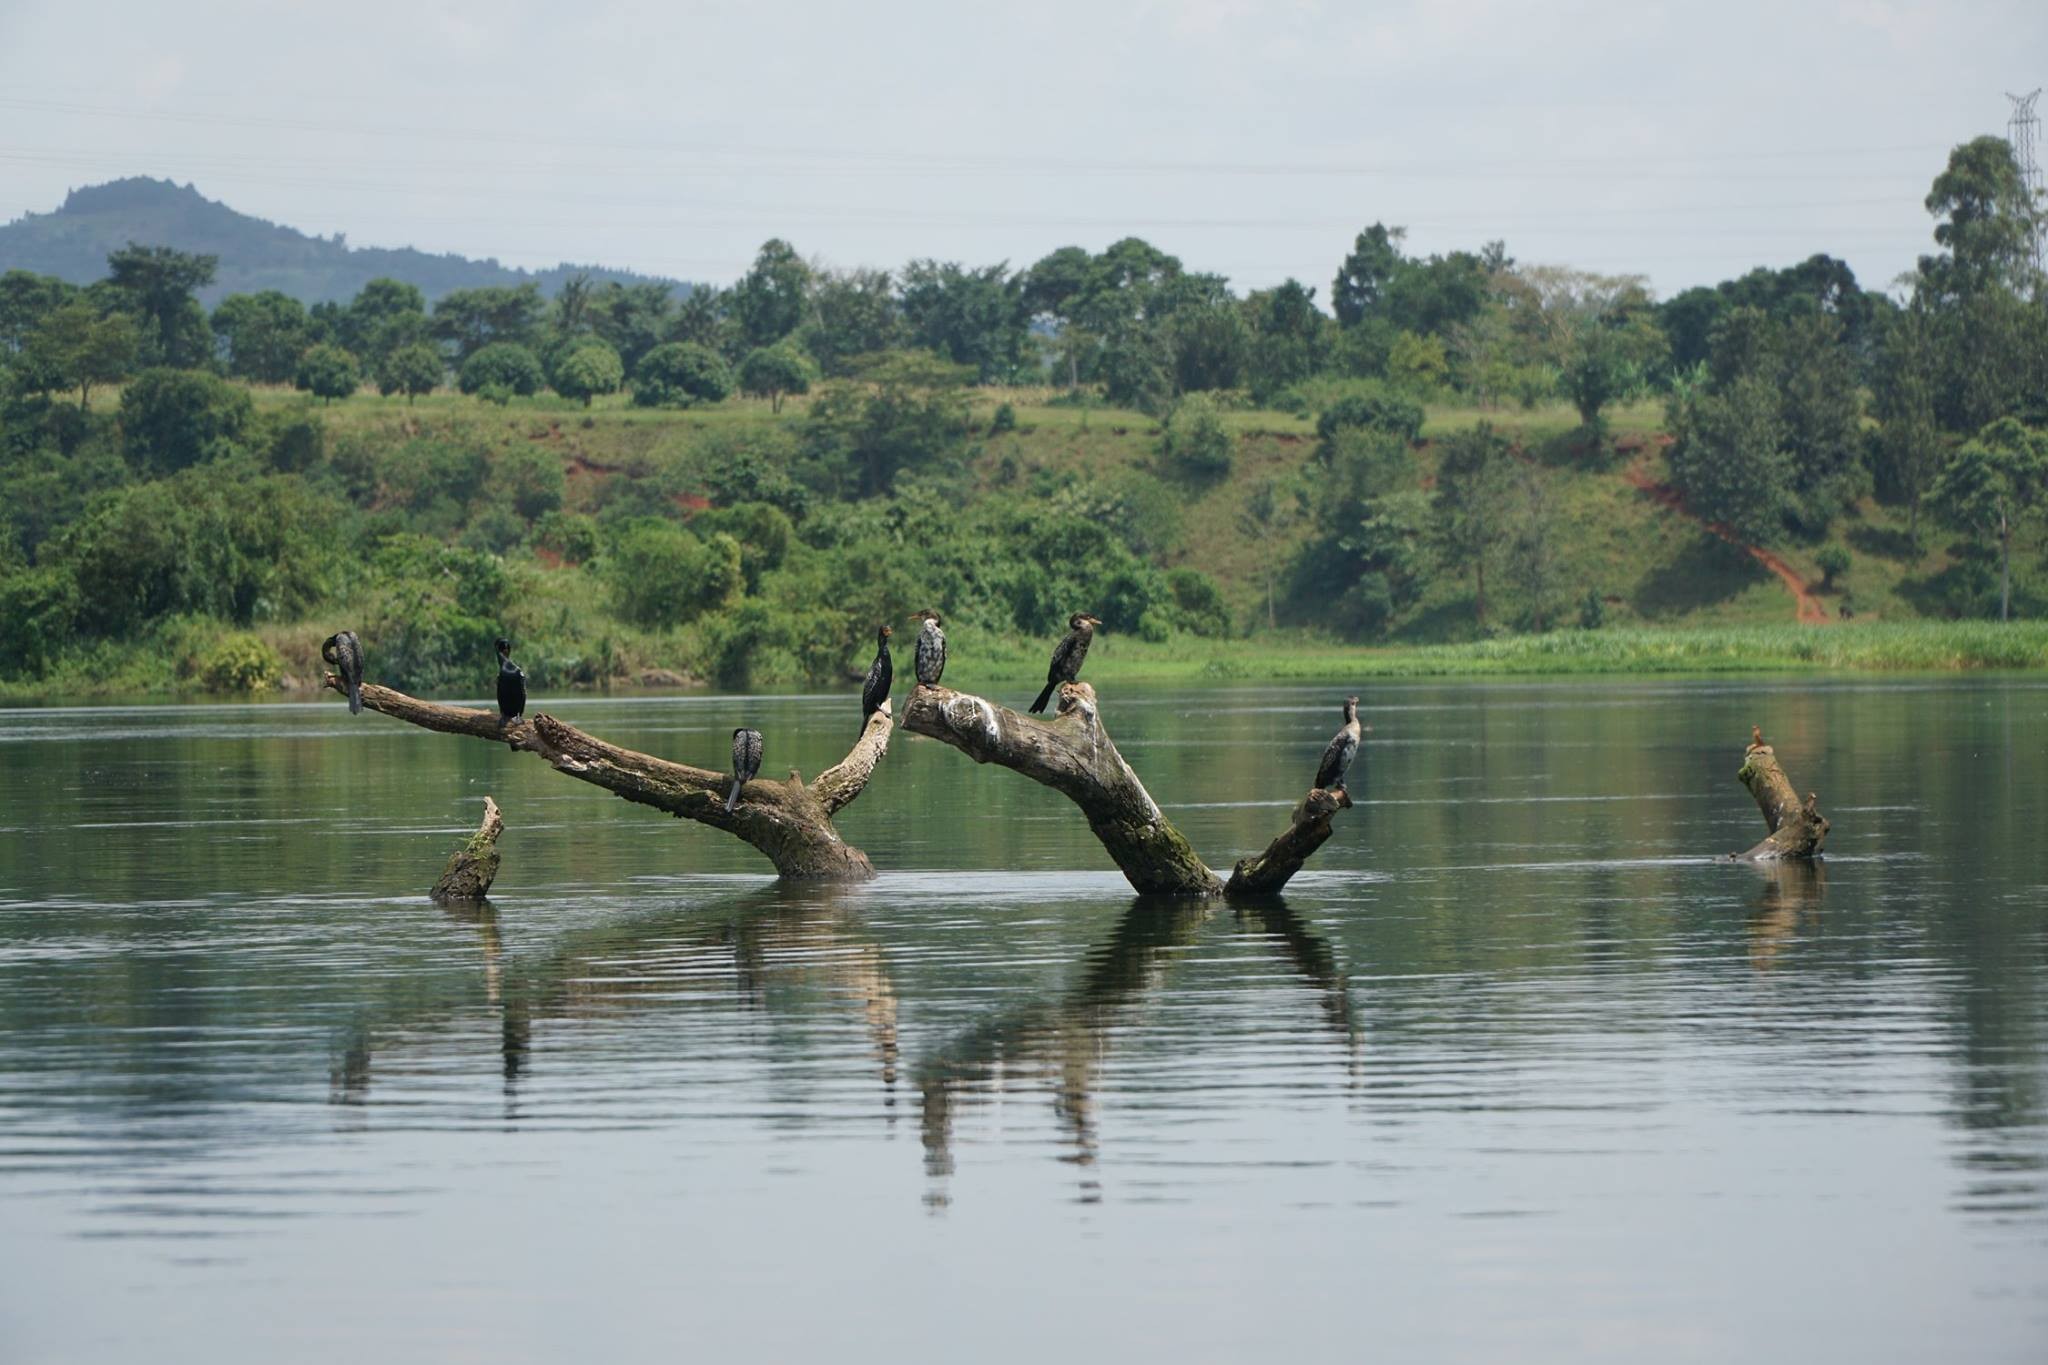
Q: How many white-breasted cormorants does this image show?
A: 2